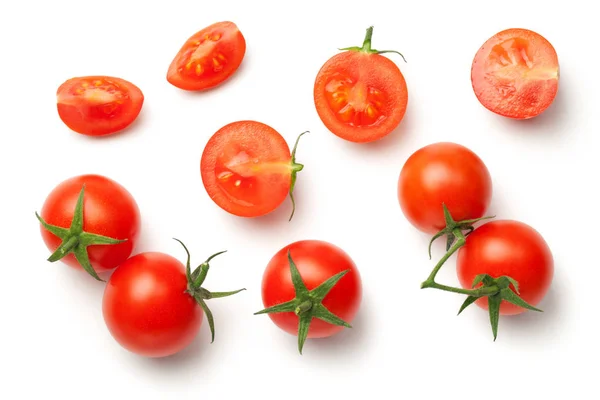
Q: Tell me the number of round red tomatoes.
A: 5